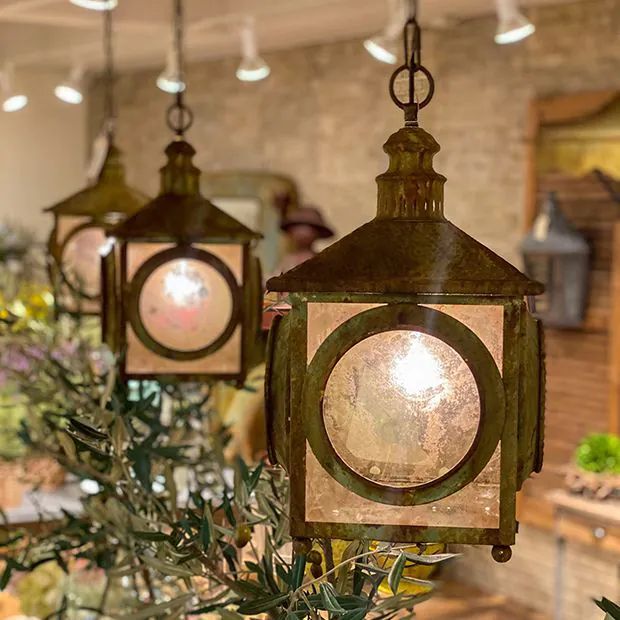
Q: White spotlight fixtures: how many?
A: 7